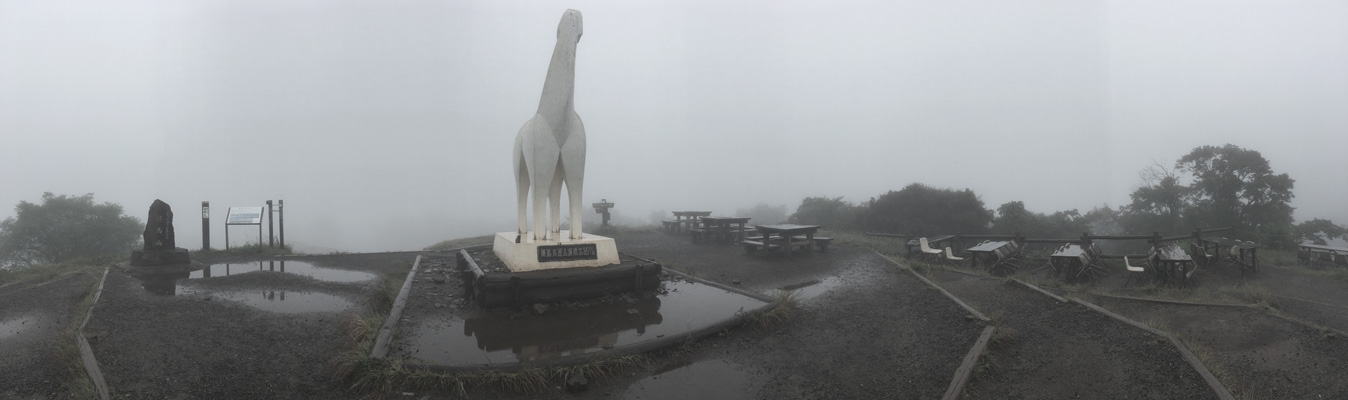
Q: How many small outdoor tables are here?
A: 9